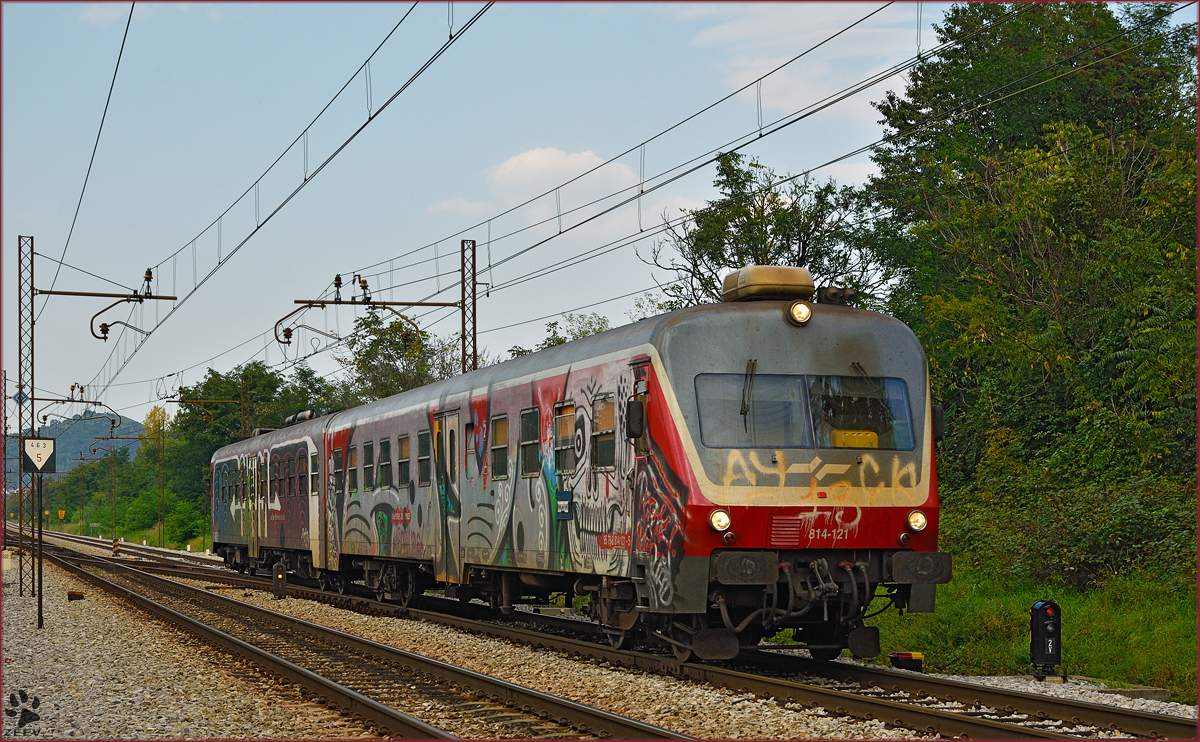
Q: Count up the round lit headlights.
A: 3